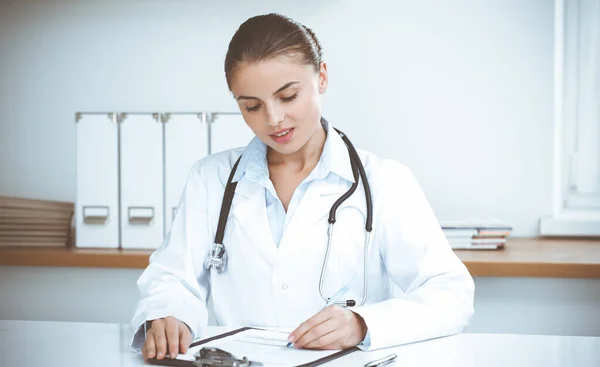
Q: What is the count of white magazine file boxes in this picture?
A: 4